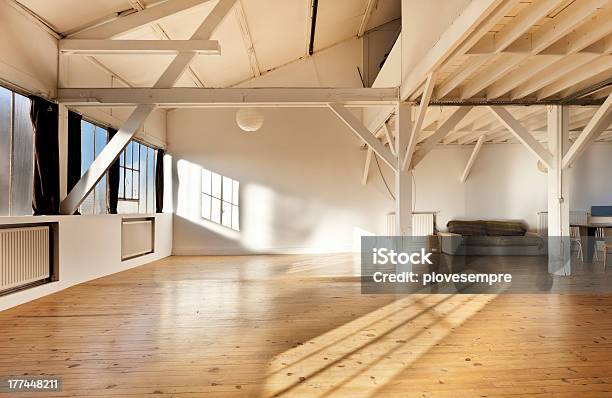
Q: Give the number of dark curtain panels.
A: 4